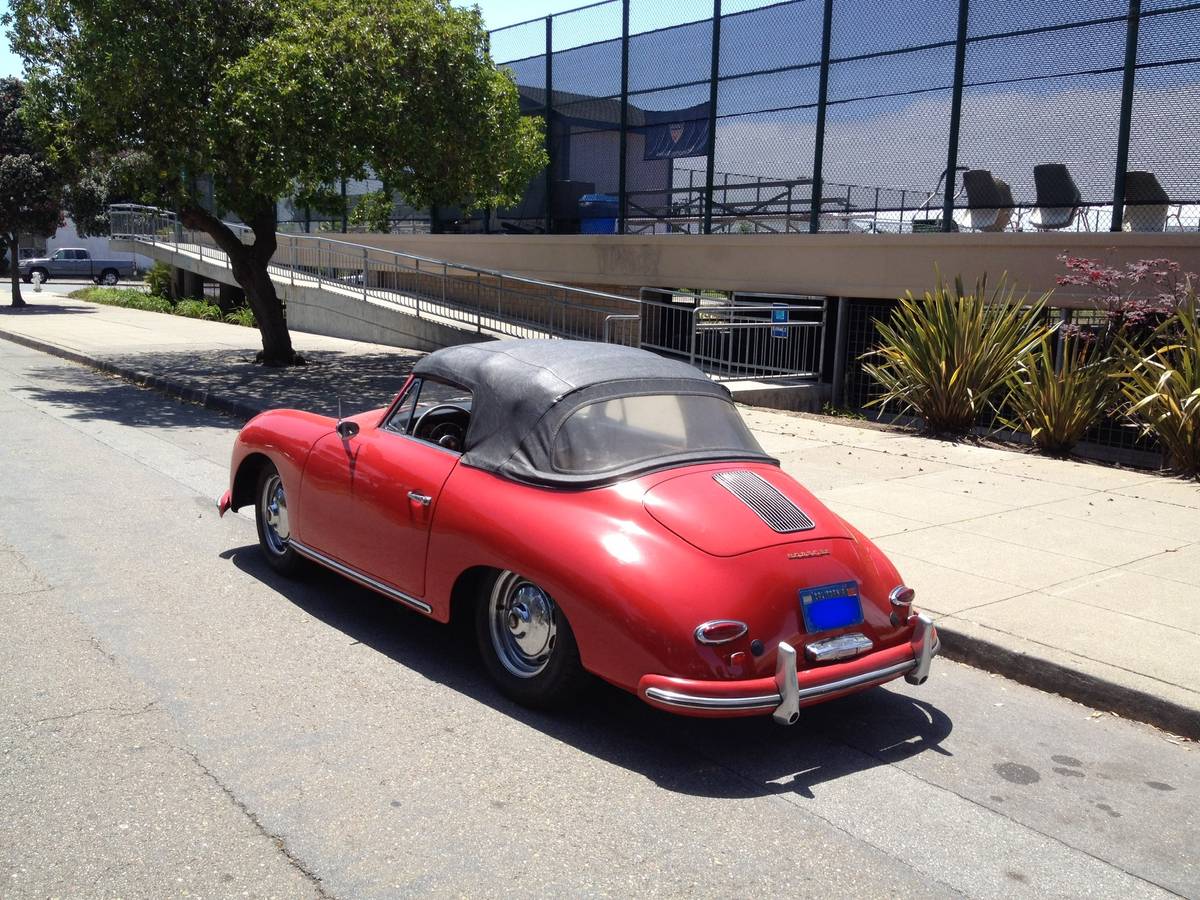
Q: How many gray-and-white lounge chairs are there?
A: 3